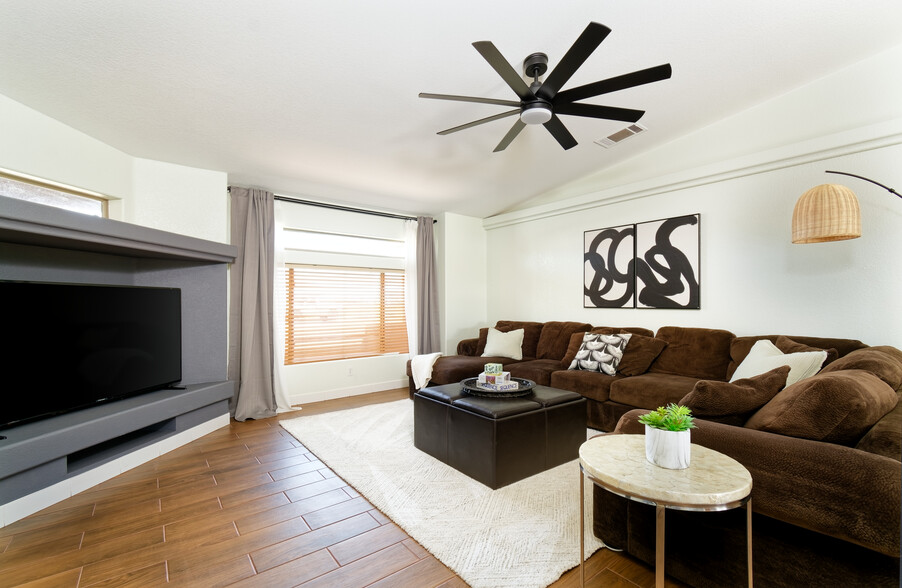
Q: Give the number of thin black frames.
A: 2